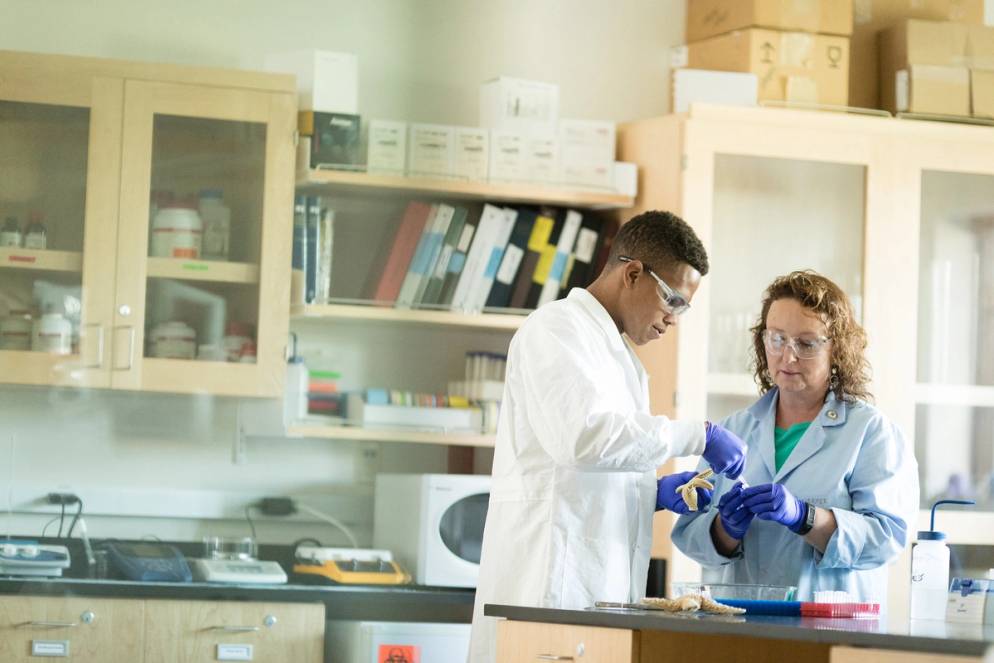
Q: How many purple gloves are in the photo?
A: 4